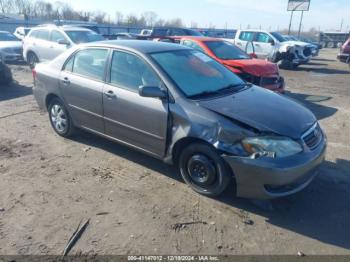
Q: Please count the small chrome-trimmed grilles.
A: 1